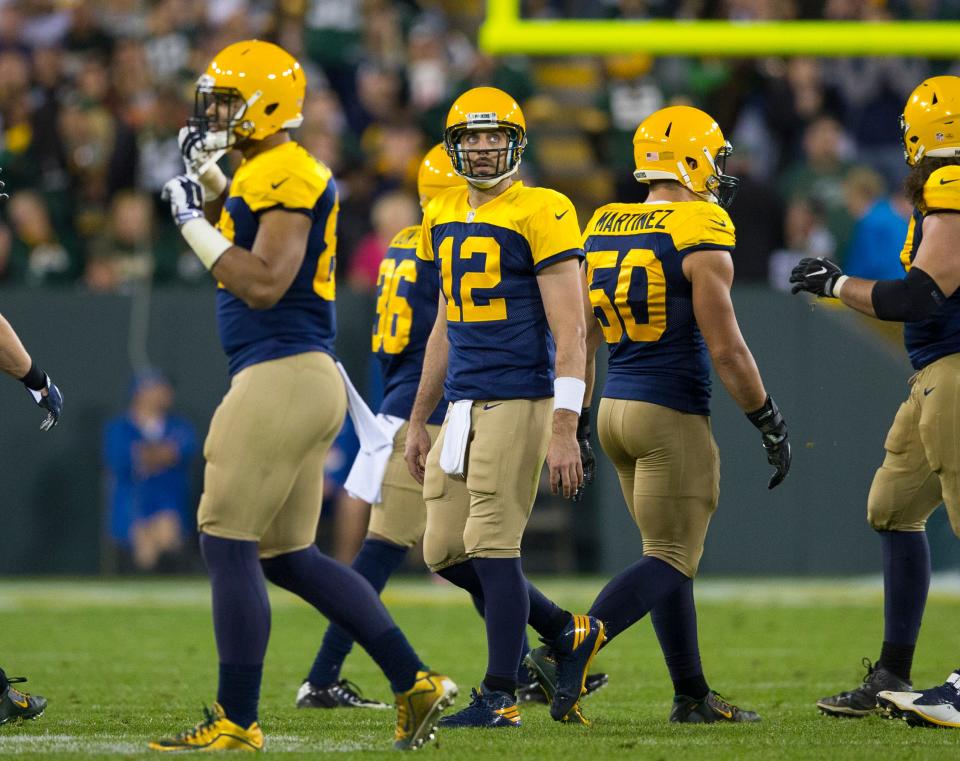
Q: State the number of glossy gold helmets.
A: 5